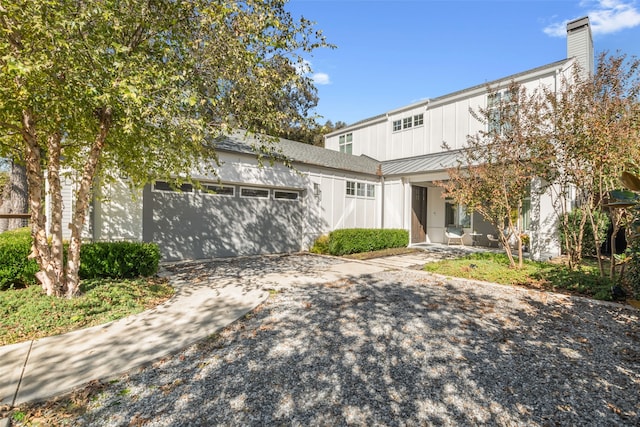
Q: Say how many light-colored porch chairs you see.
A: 2